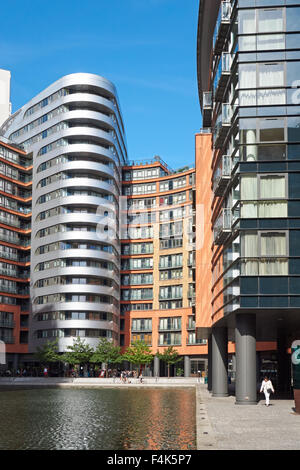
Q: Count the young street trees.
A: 5